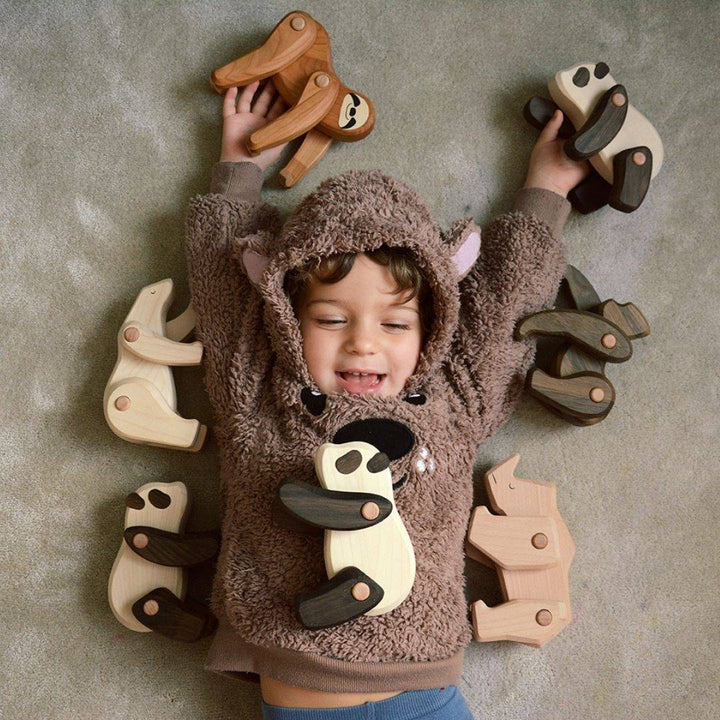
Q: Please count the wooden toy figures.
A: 7